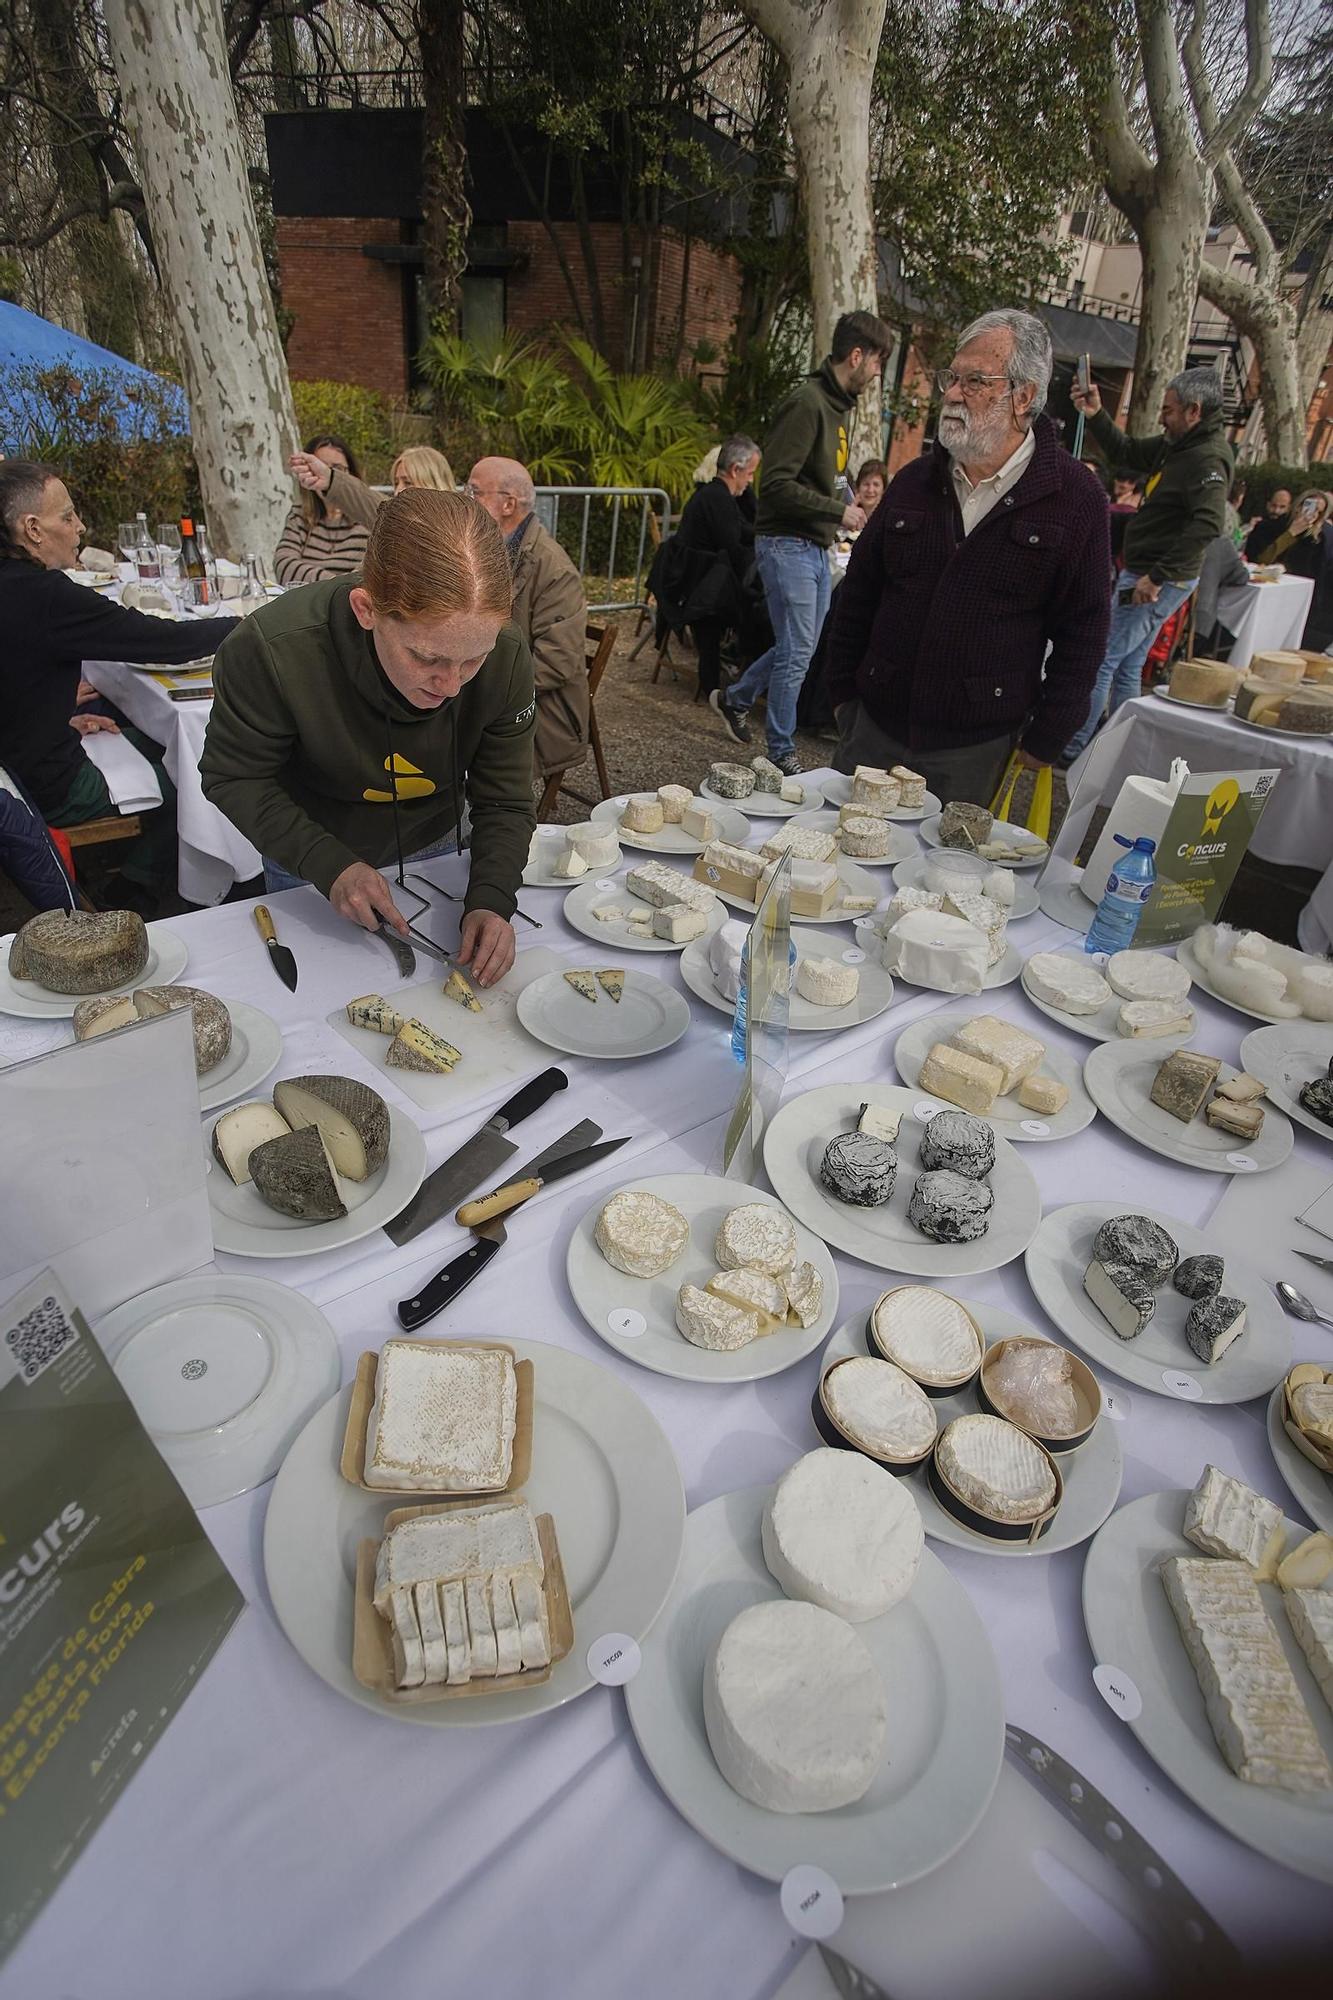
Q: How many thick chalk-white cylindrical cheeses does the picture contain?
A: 2